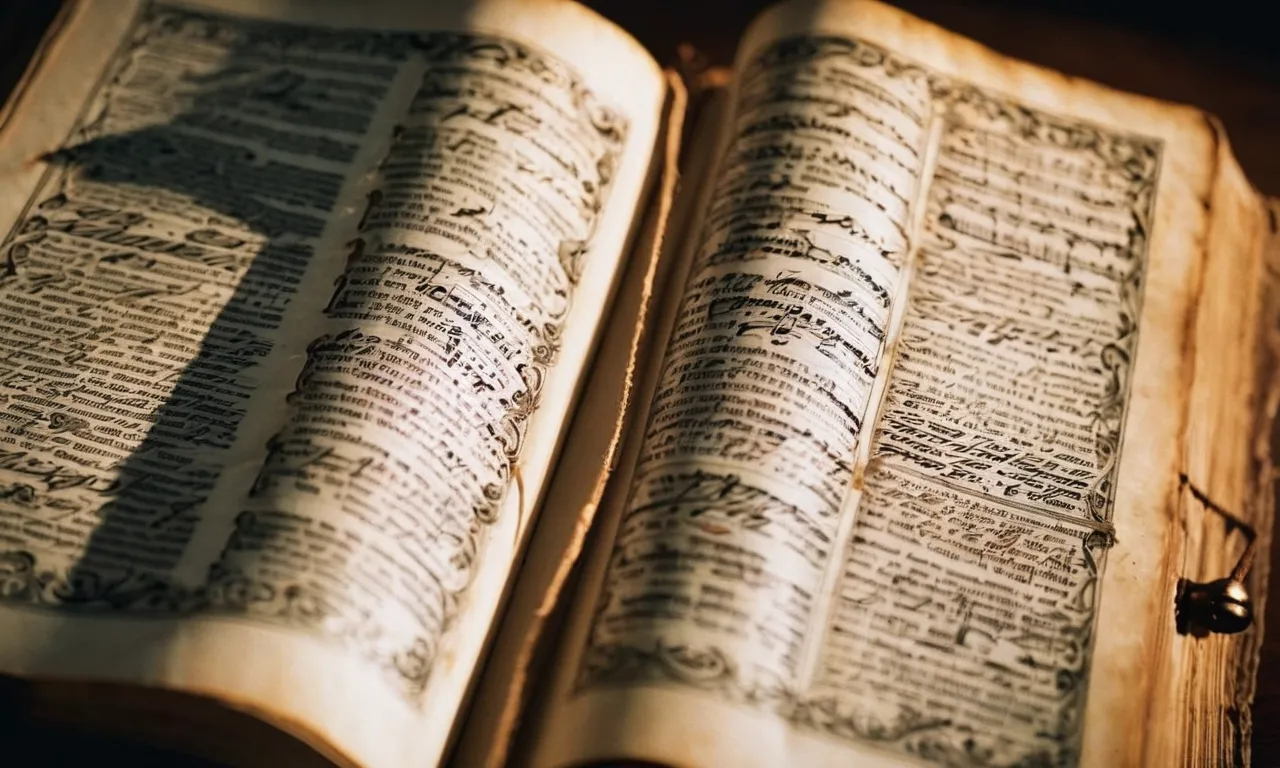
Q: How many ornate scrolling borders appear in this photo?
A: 2